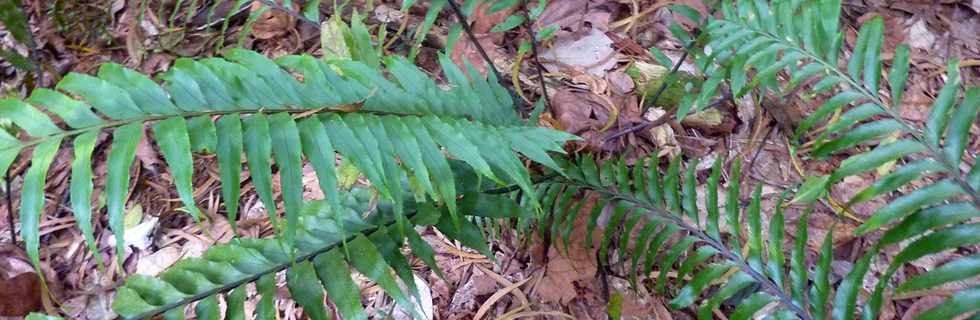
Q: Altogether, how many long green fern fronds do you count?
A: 4